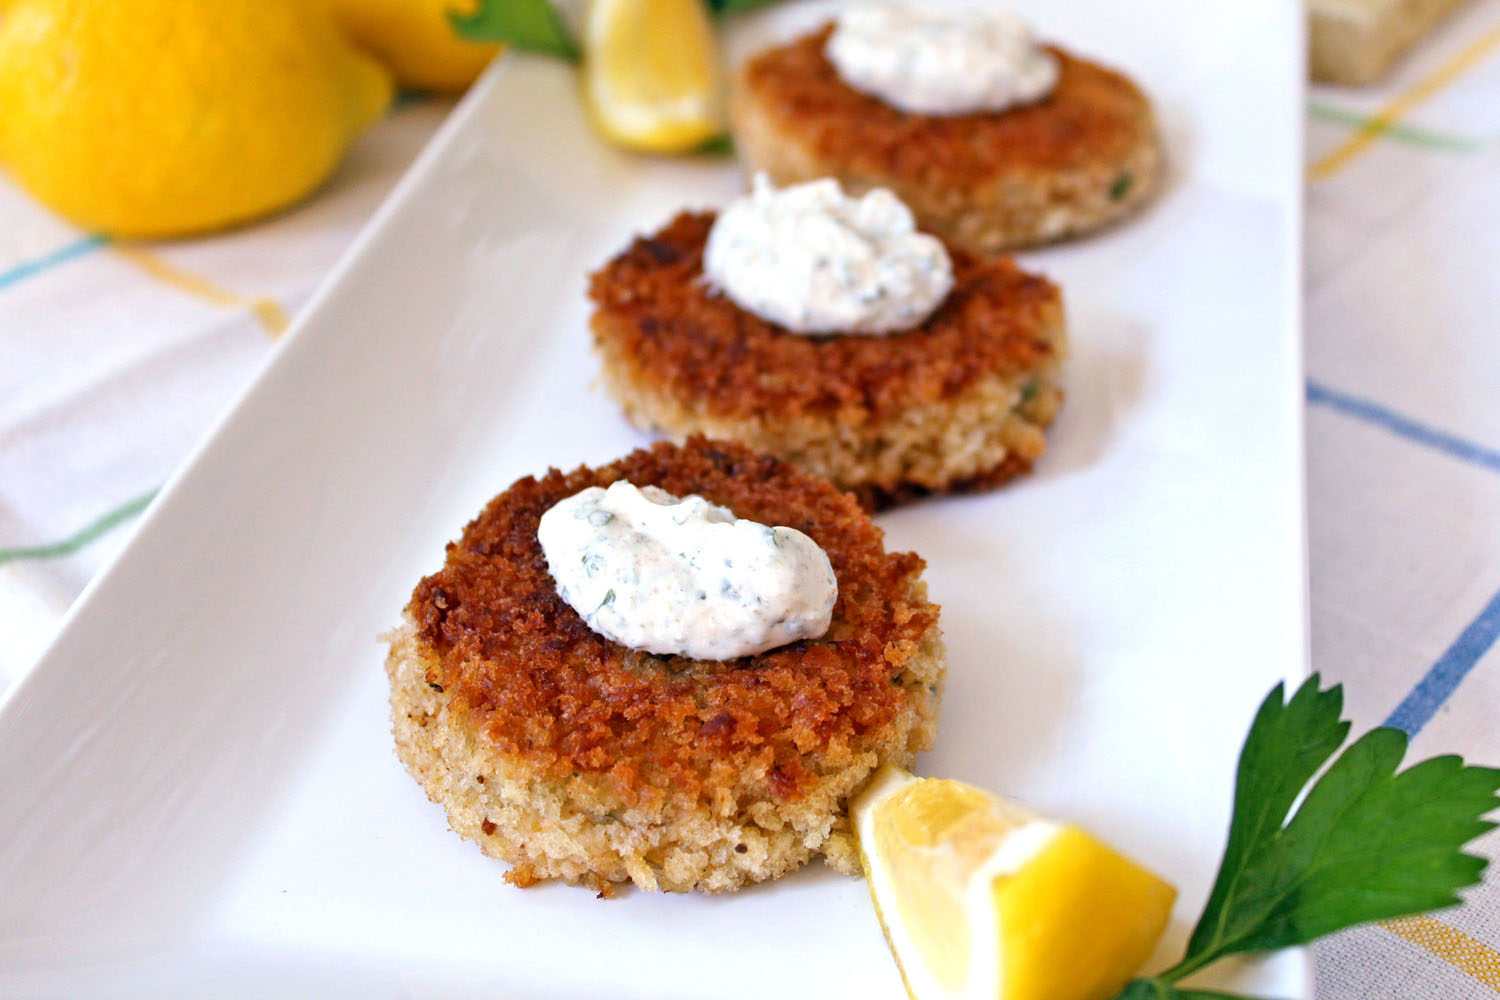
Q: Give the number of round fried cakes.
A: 3